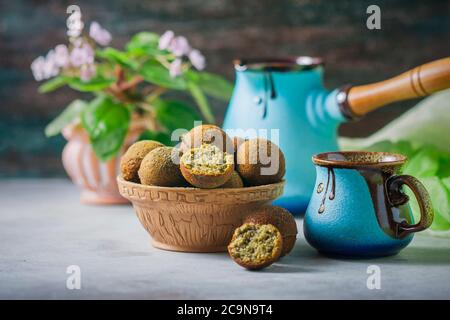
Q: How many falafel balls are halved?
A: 2